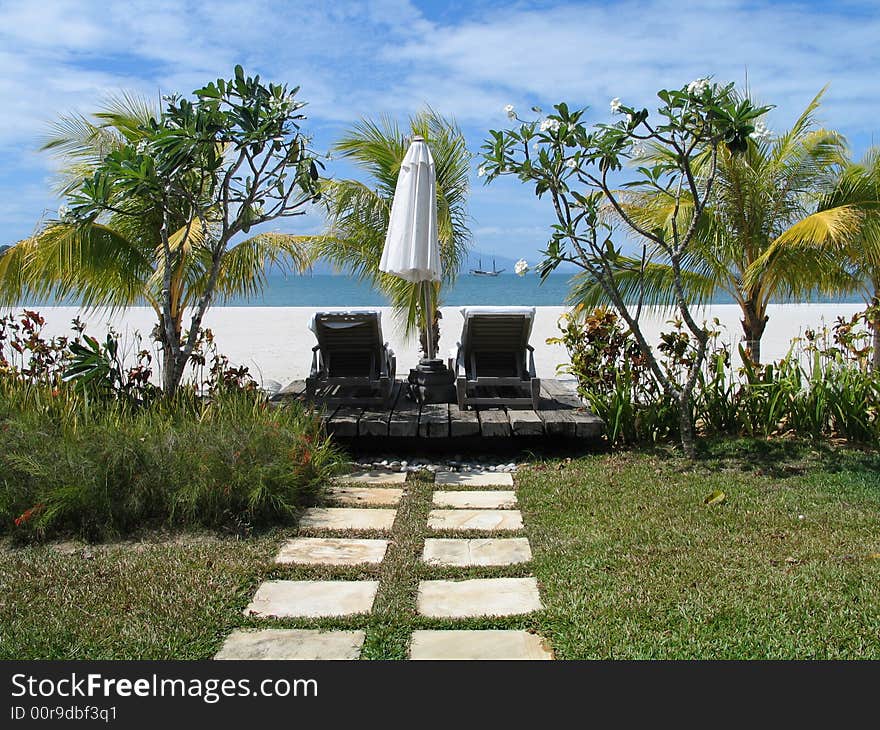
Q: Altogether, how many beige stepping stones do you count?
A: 12